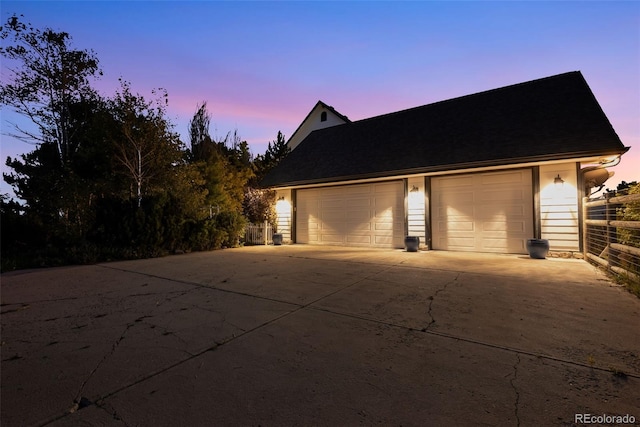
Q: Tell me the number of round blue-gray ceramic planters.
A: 3